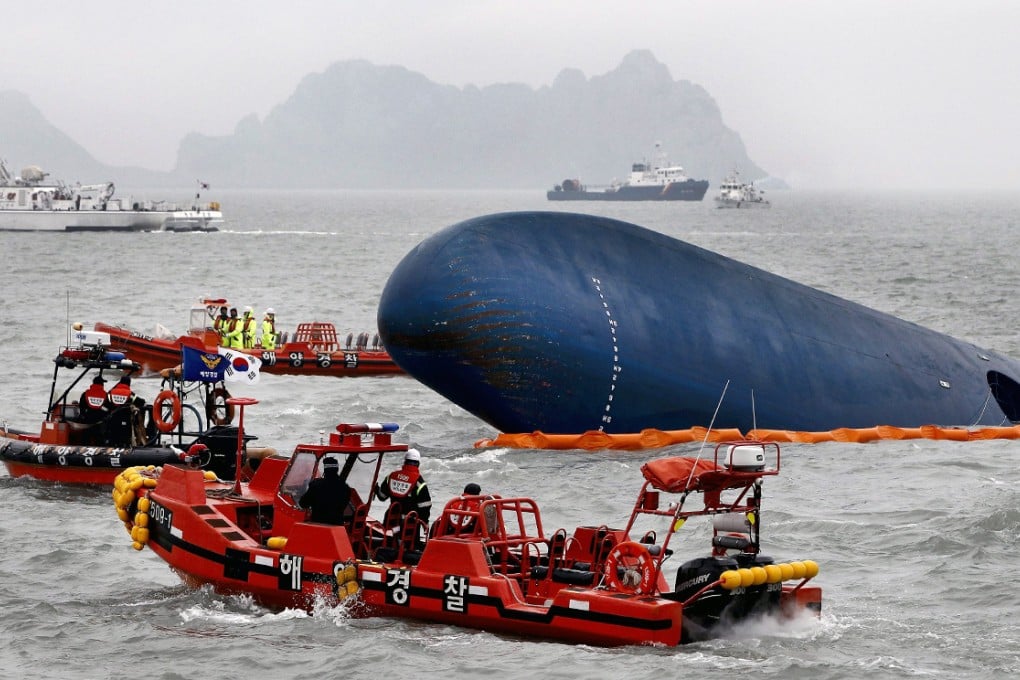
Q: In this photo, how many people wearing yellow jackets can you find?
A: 4